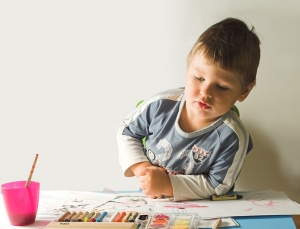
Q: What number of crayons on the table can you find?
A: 12